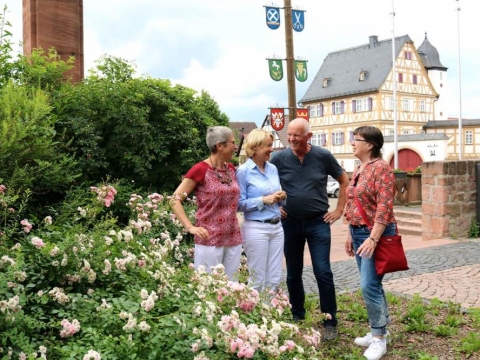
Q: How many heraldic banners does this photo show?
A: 6